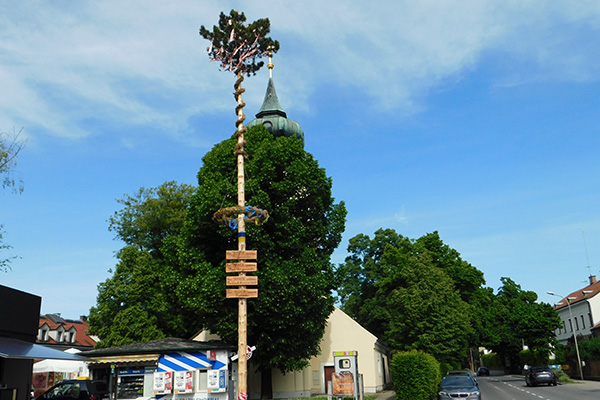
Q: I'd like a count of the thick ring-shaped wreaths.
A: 1